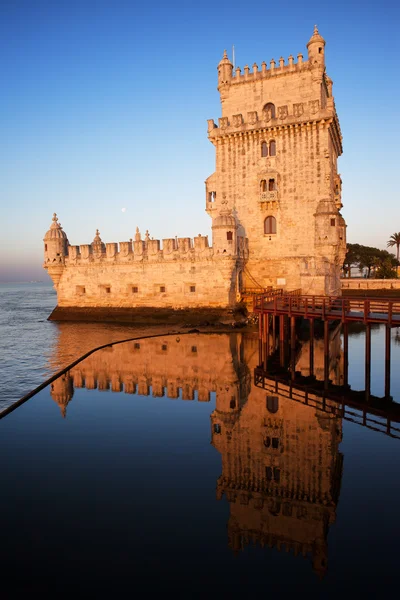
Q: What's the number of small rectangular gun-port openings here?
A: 5